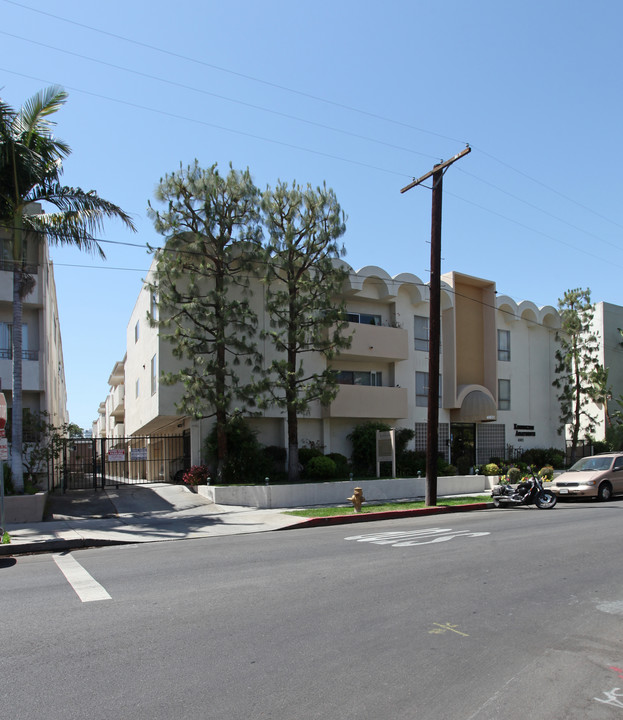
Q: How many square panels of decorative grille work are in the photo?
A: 2